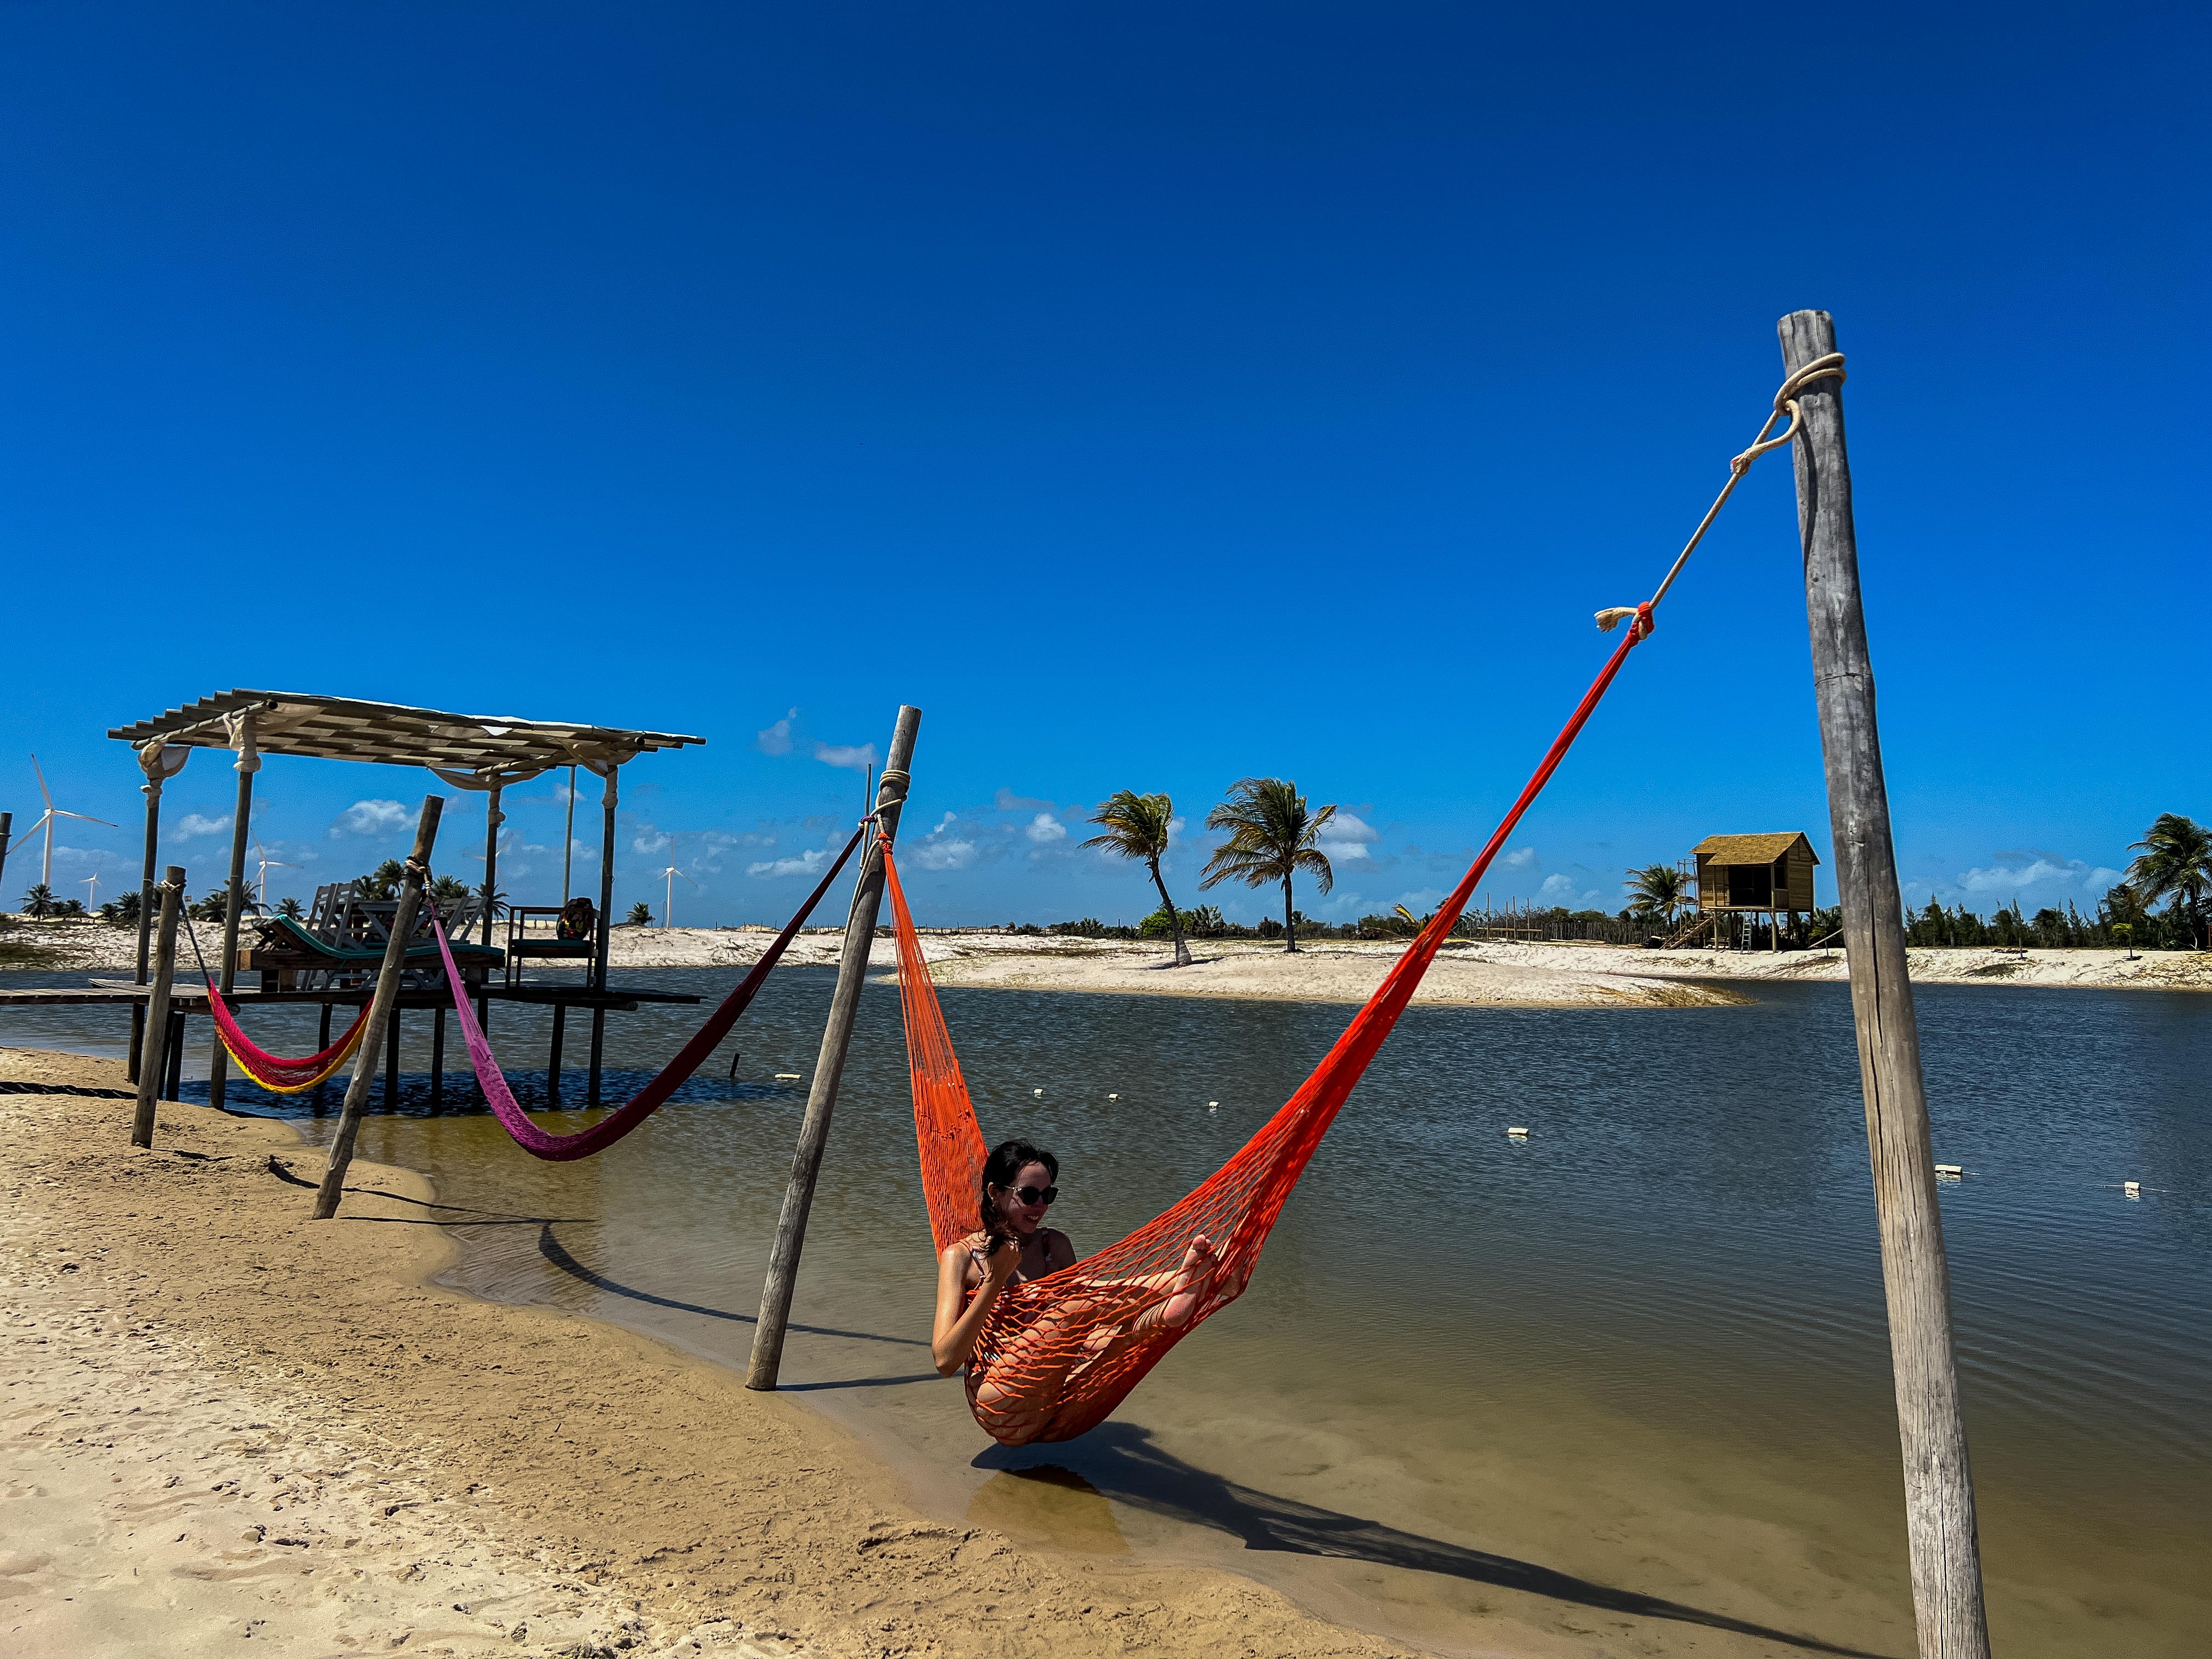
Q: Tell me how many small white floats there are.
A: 7